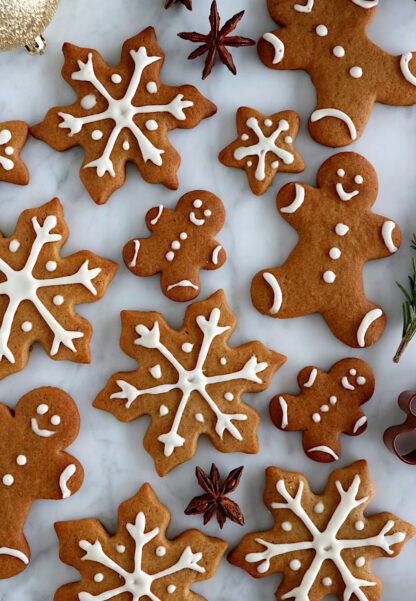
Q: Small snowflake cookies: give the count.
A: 2